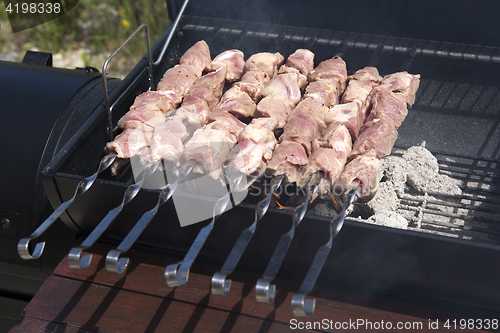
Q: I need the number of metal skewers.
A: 7